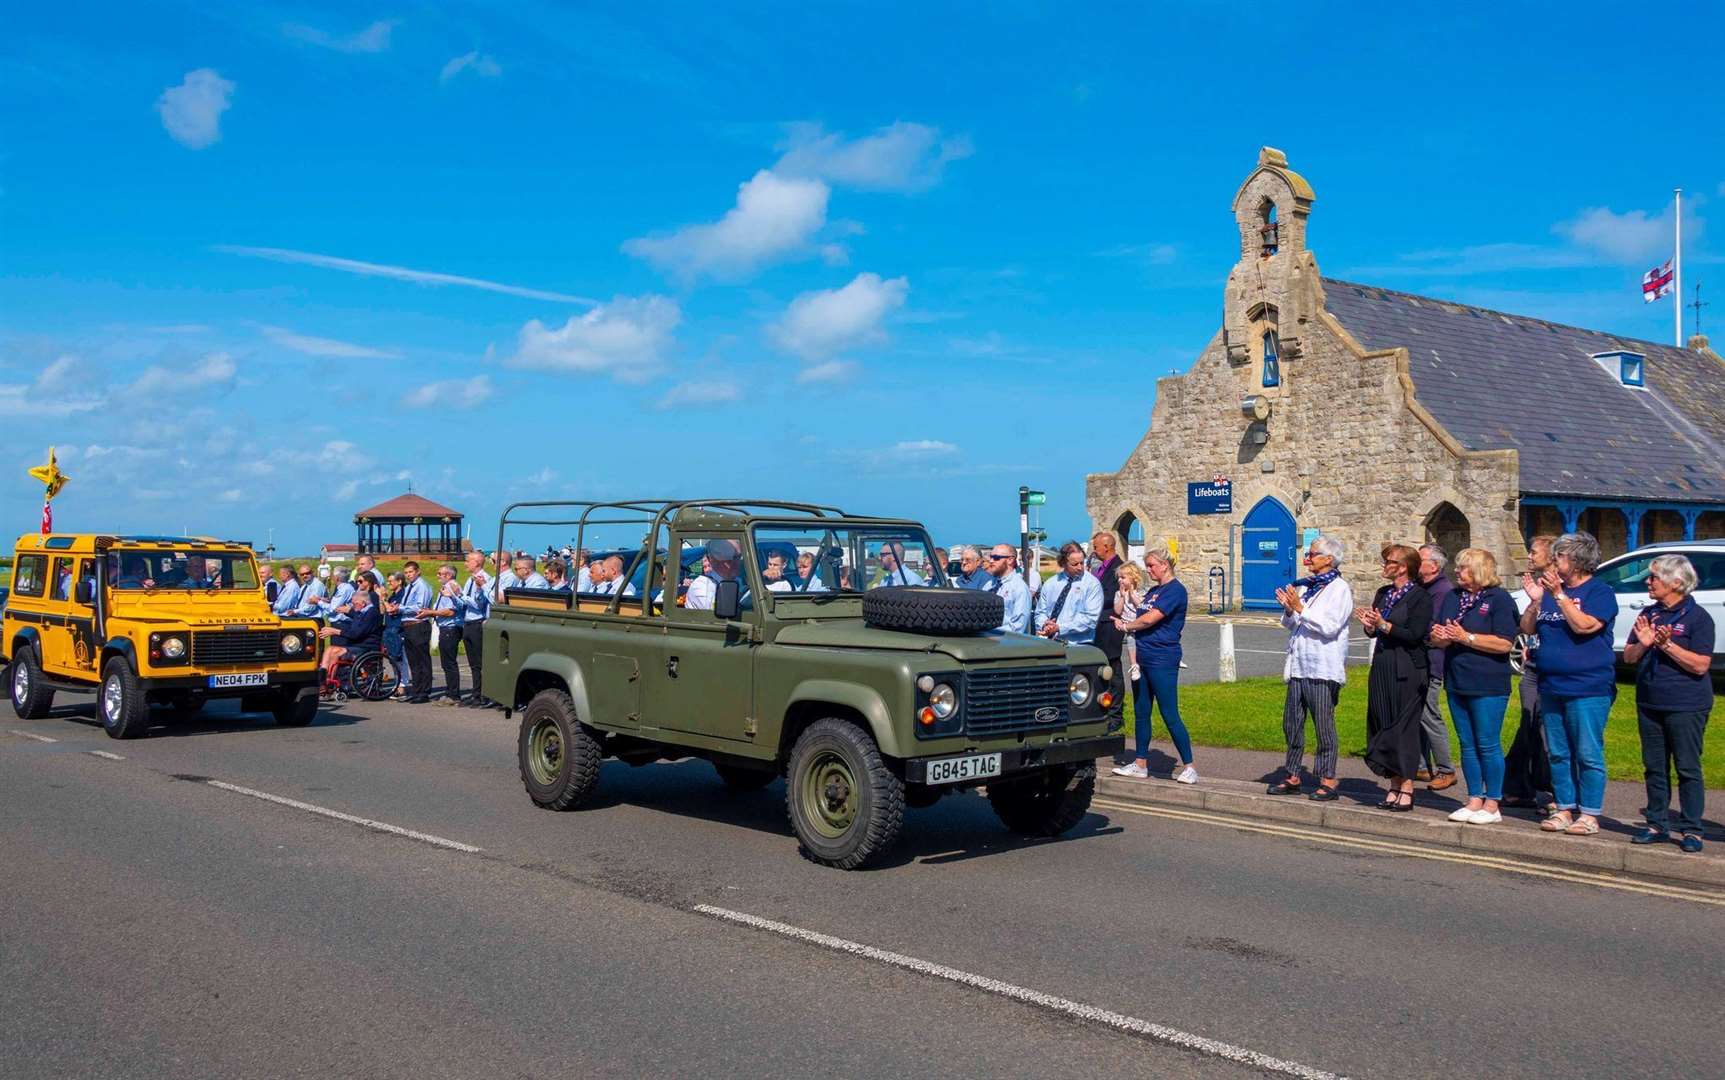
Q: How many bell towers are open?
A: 1